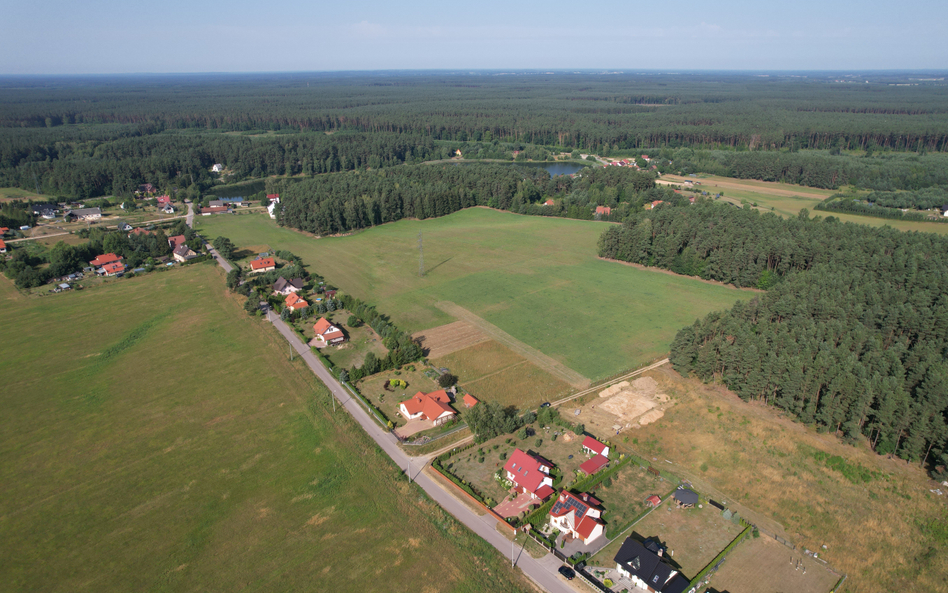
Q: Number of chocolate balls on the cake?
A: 0